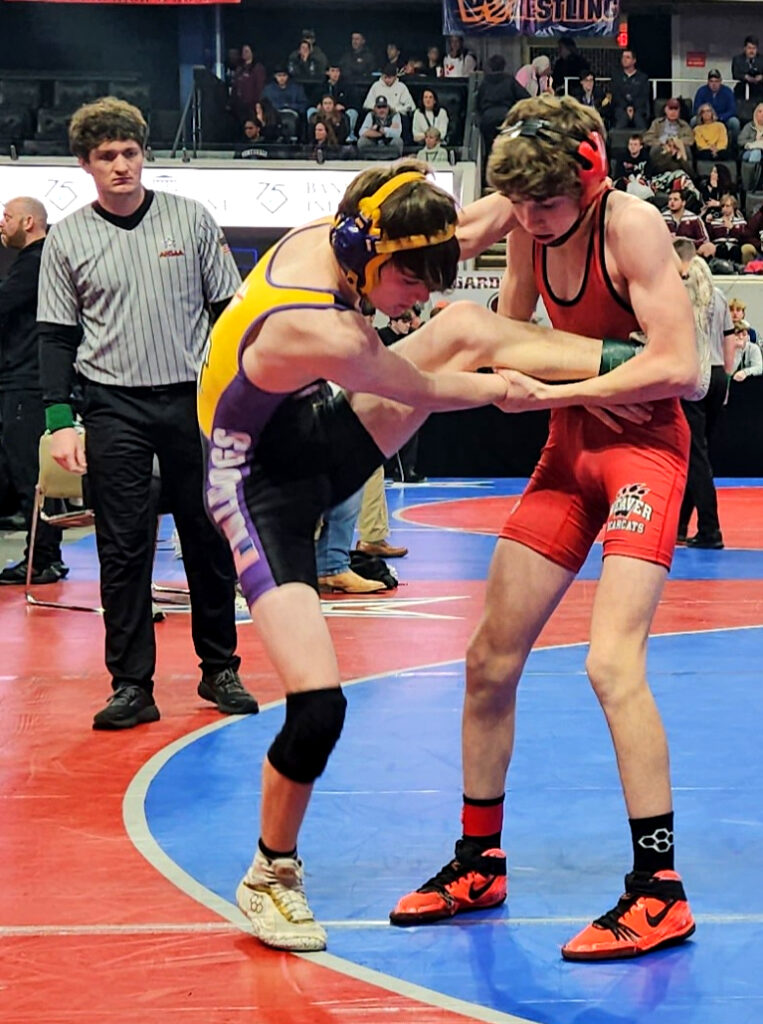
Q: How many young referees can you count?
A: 1